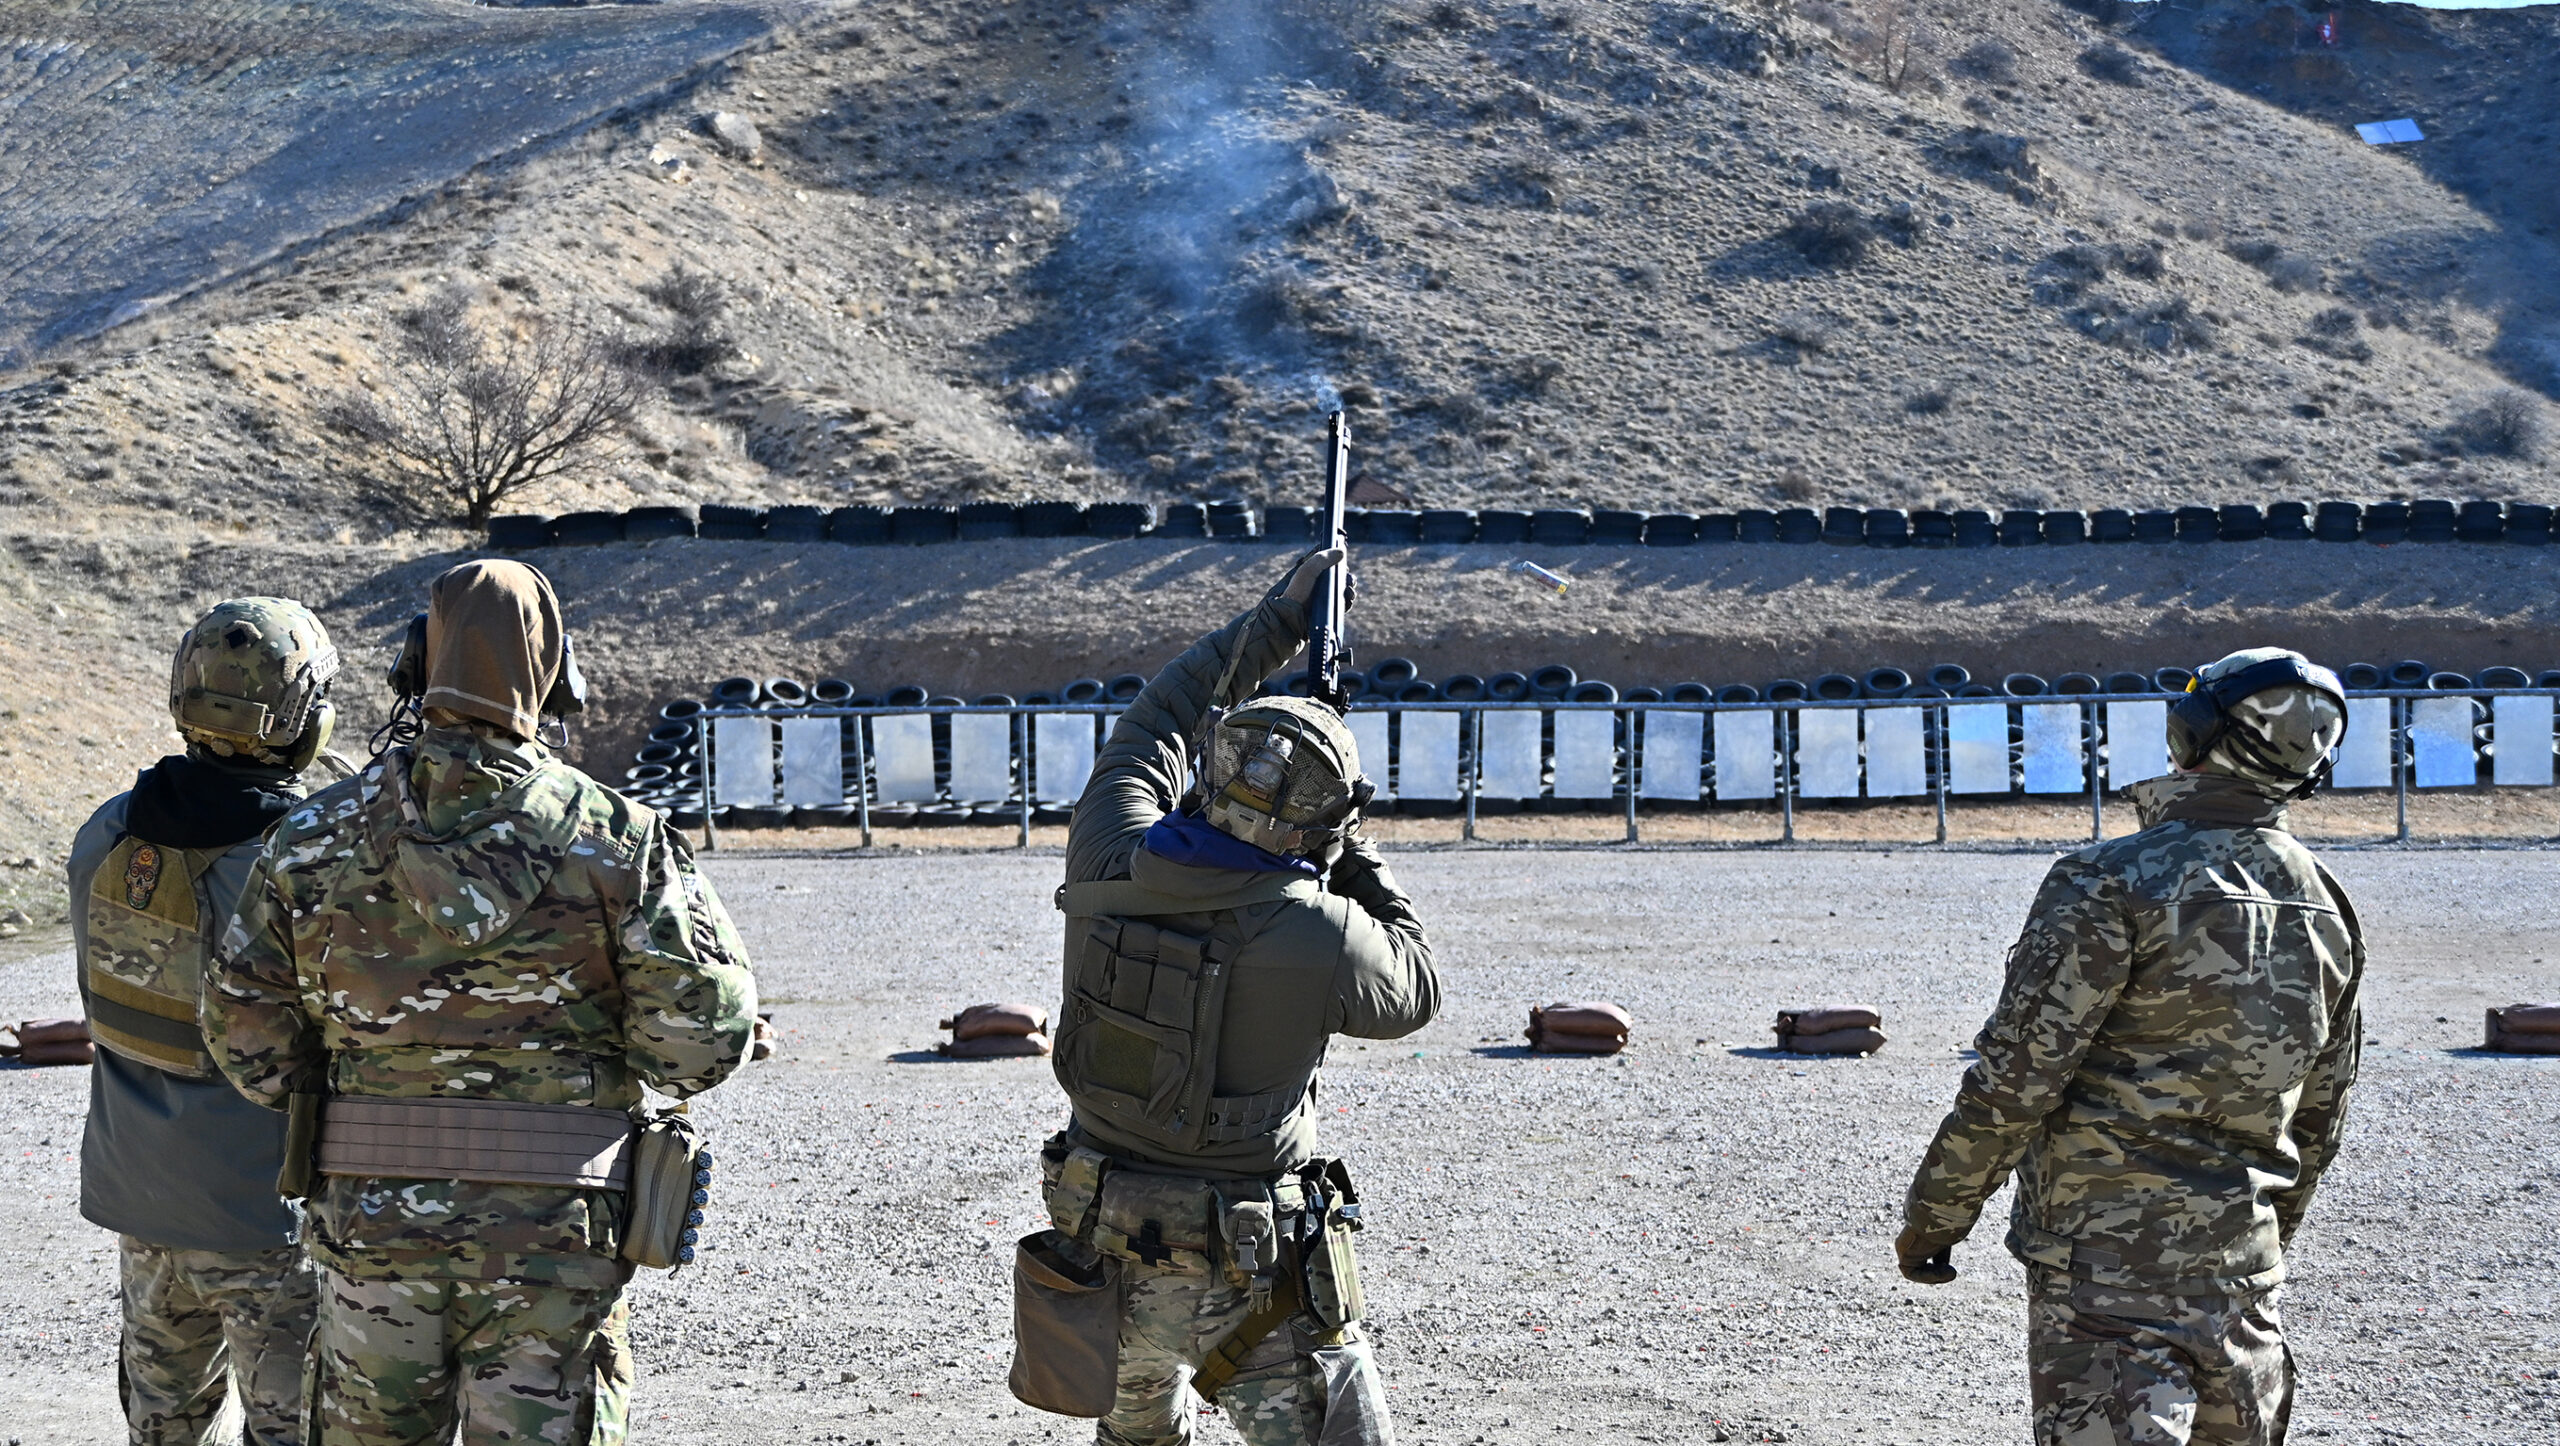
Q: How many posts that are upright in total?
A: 9